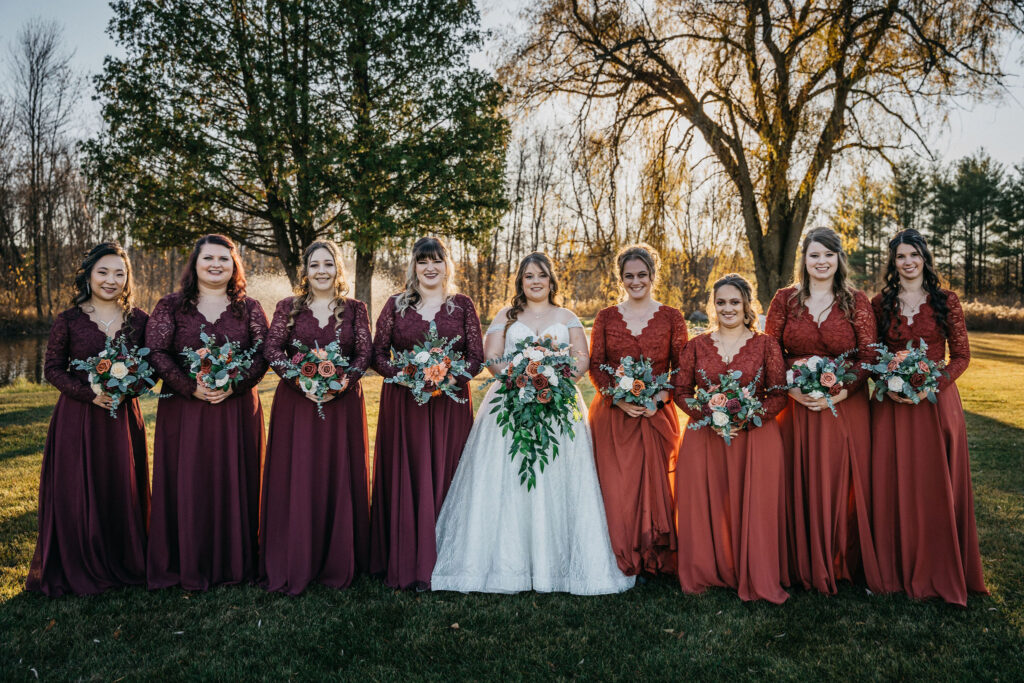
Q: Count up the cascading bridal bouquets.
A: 1